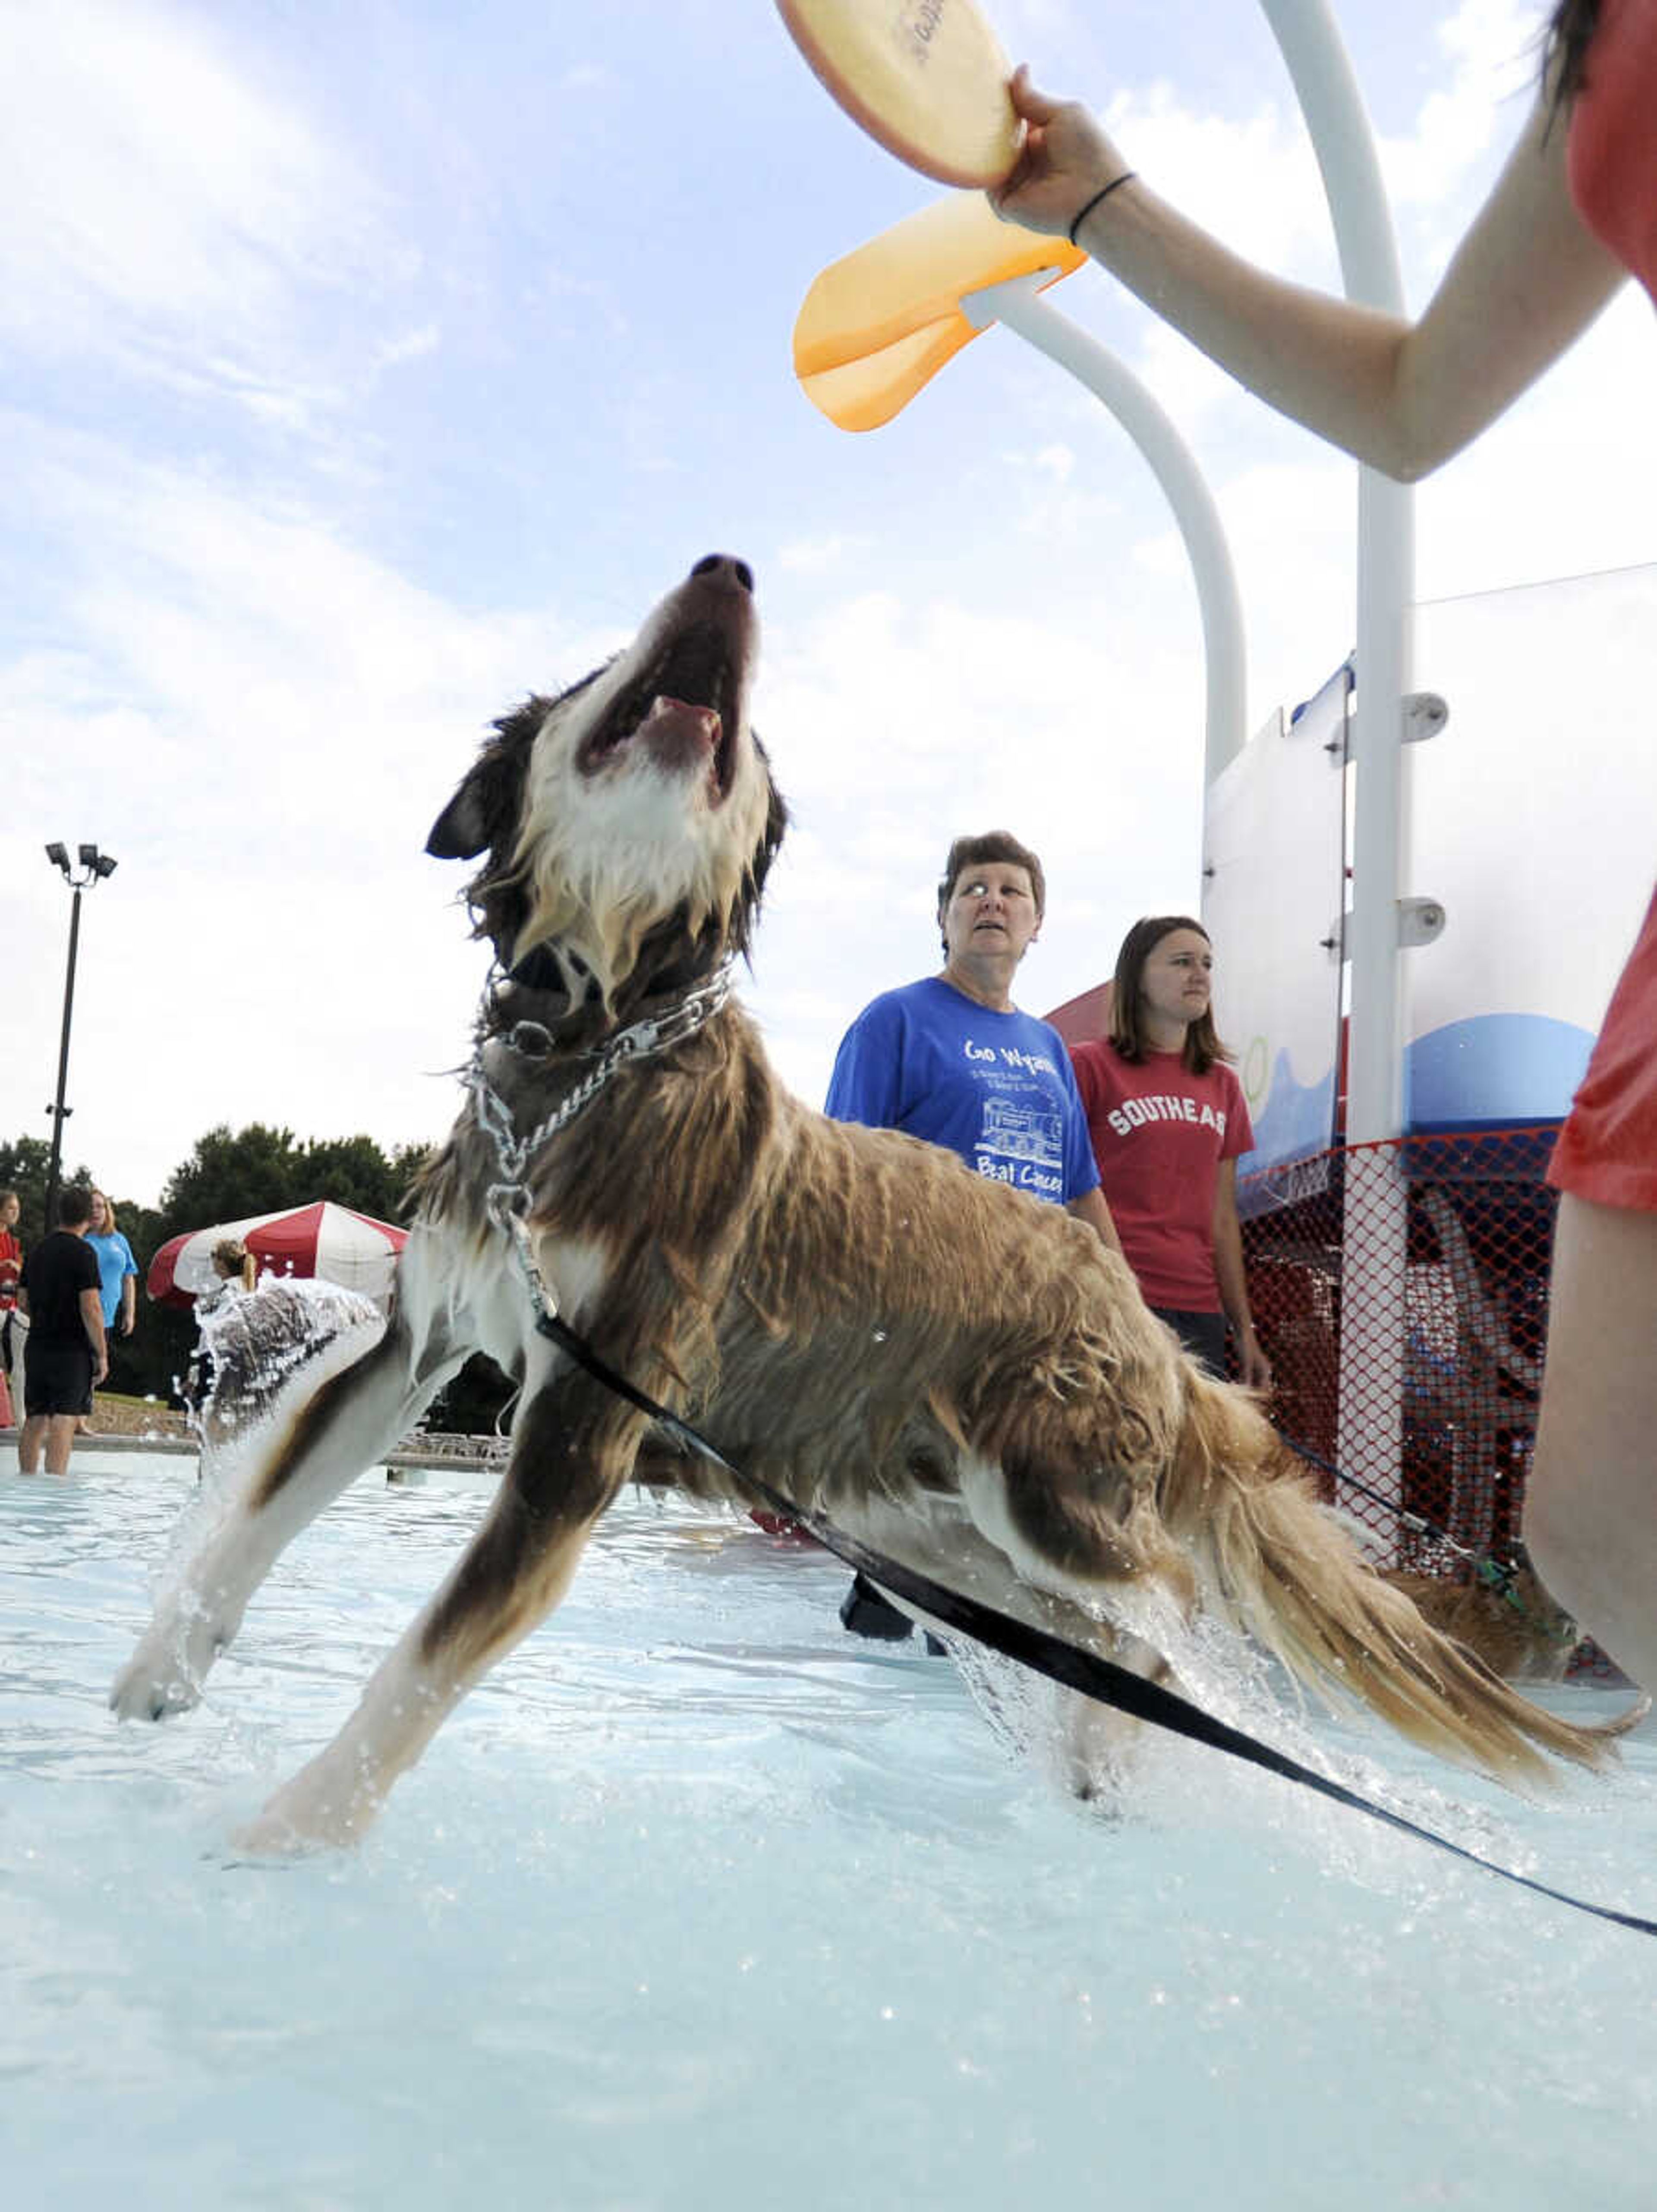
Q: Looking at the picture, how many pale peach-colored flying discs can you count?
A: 1